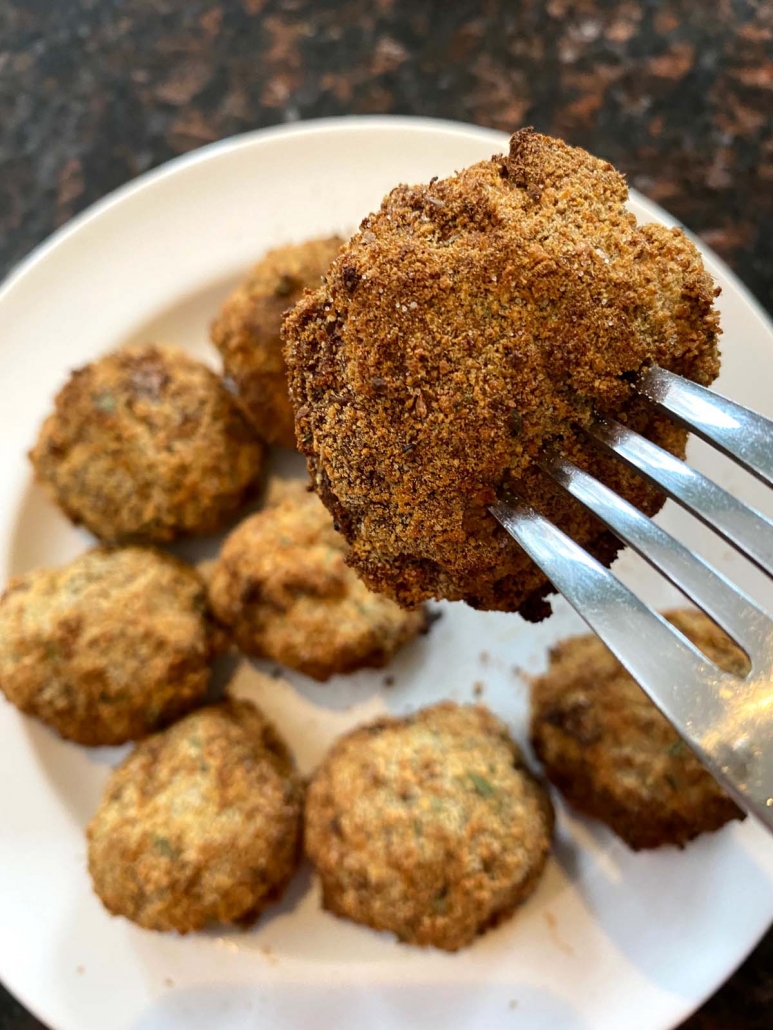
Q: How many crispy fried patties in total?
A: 8